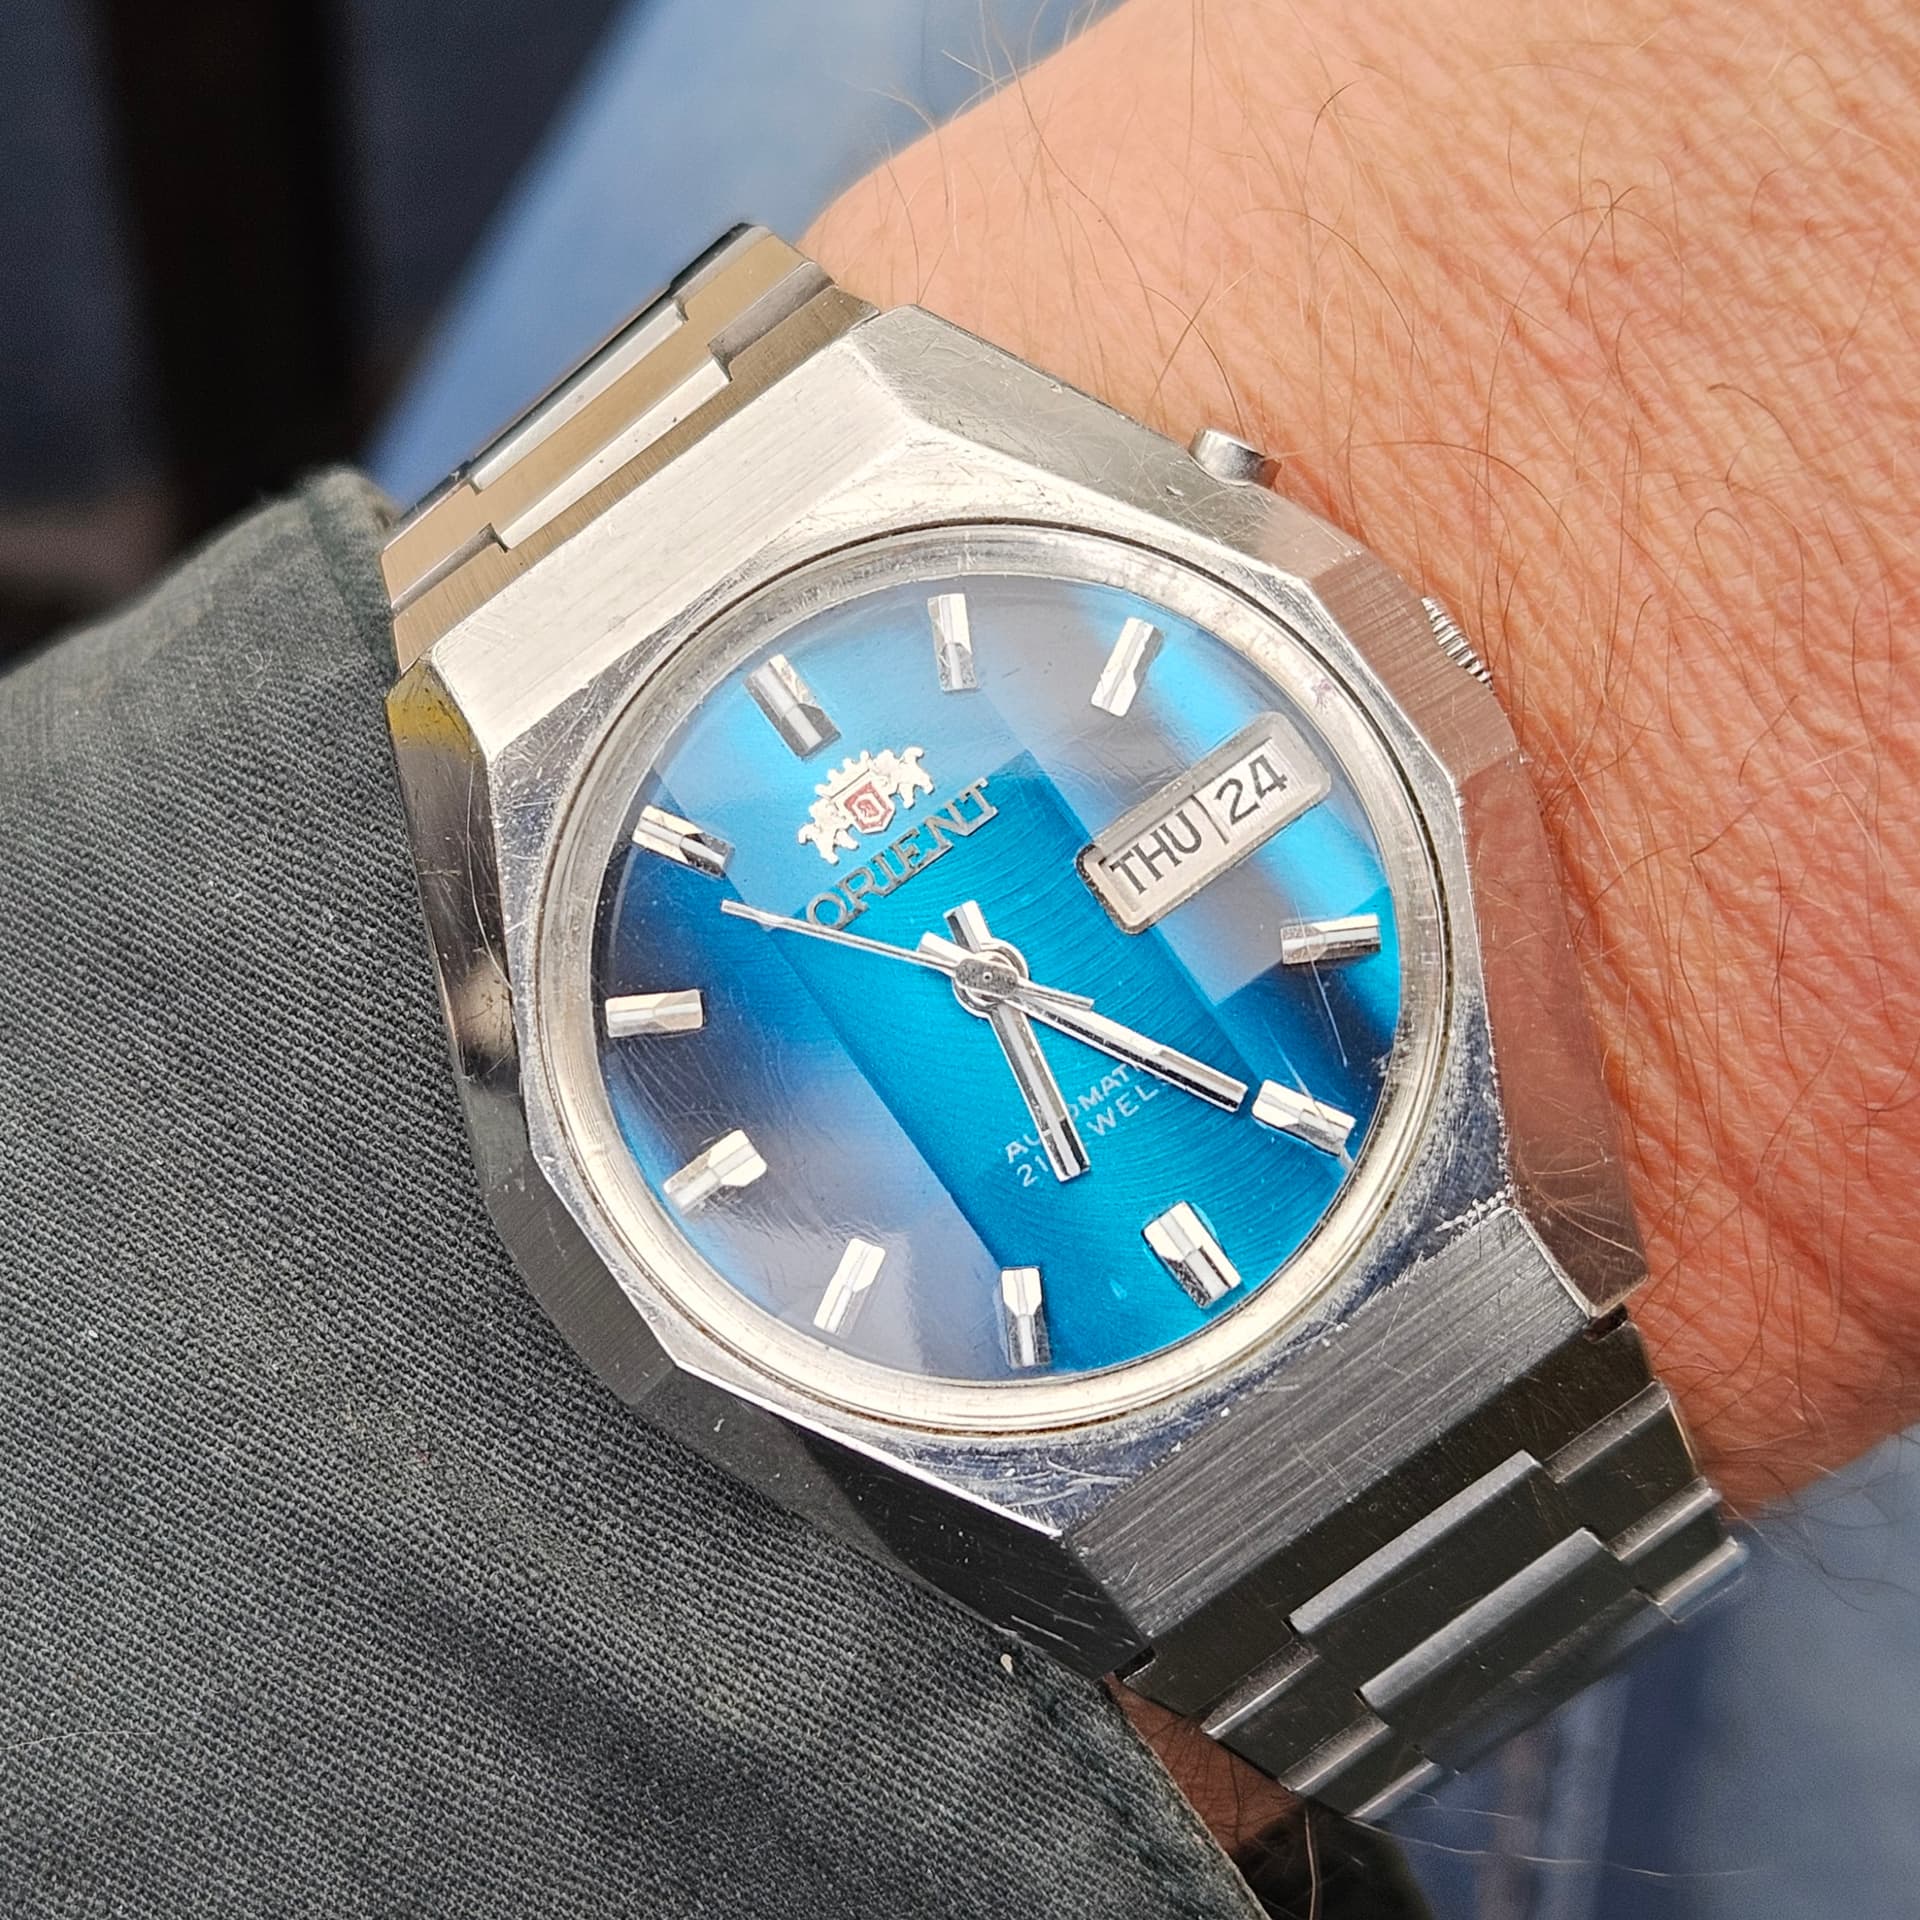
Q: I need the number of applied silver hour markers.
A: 11